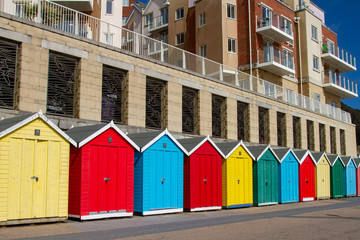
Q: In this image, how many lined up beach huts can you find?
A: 12